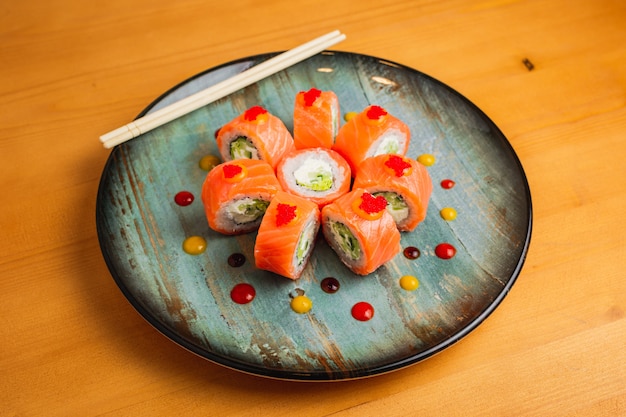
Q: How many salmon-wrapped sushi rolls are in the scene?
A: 8